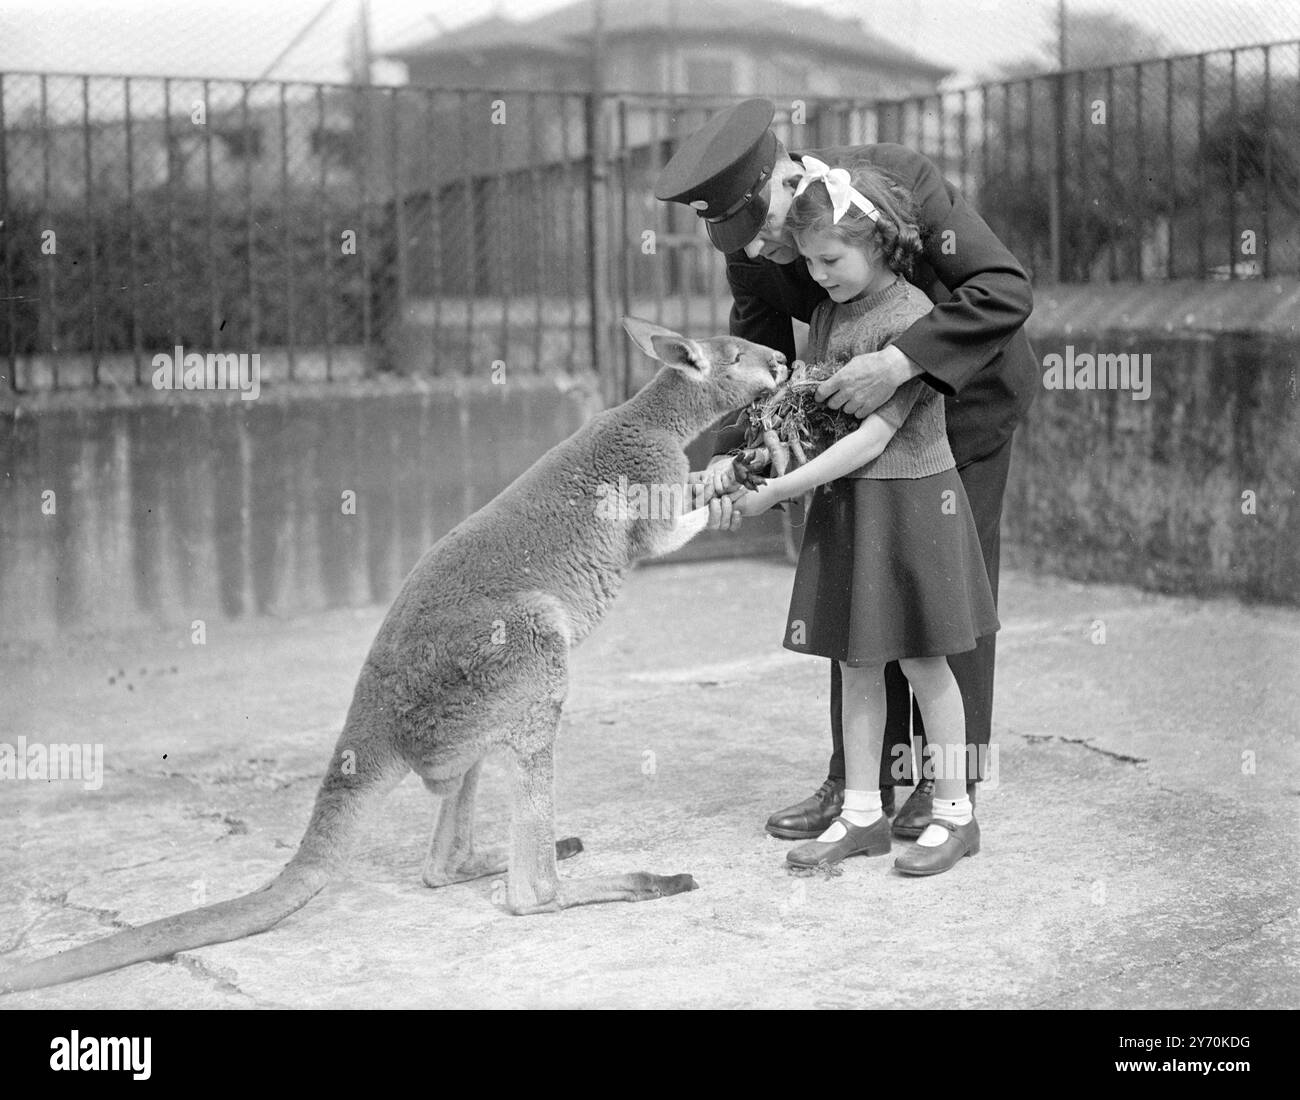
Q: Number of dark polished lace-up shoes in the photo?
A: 2